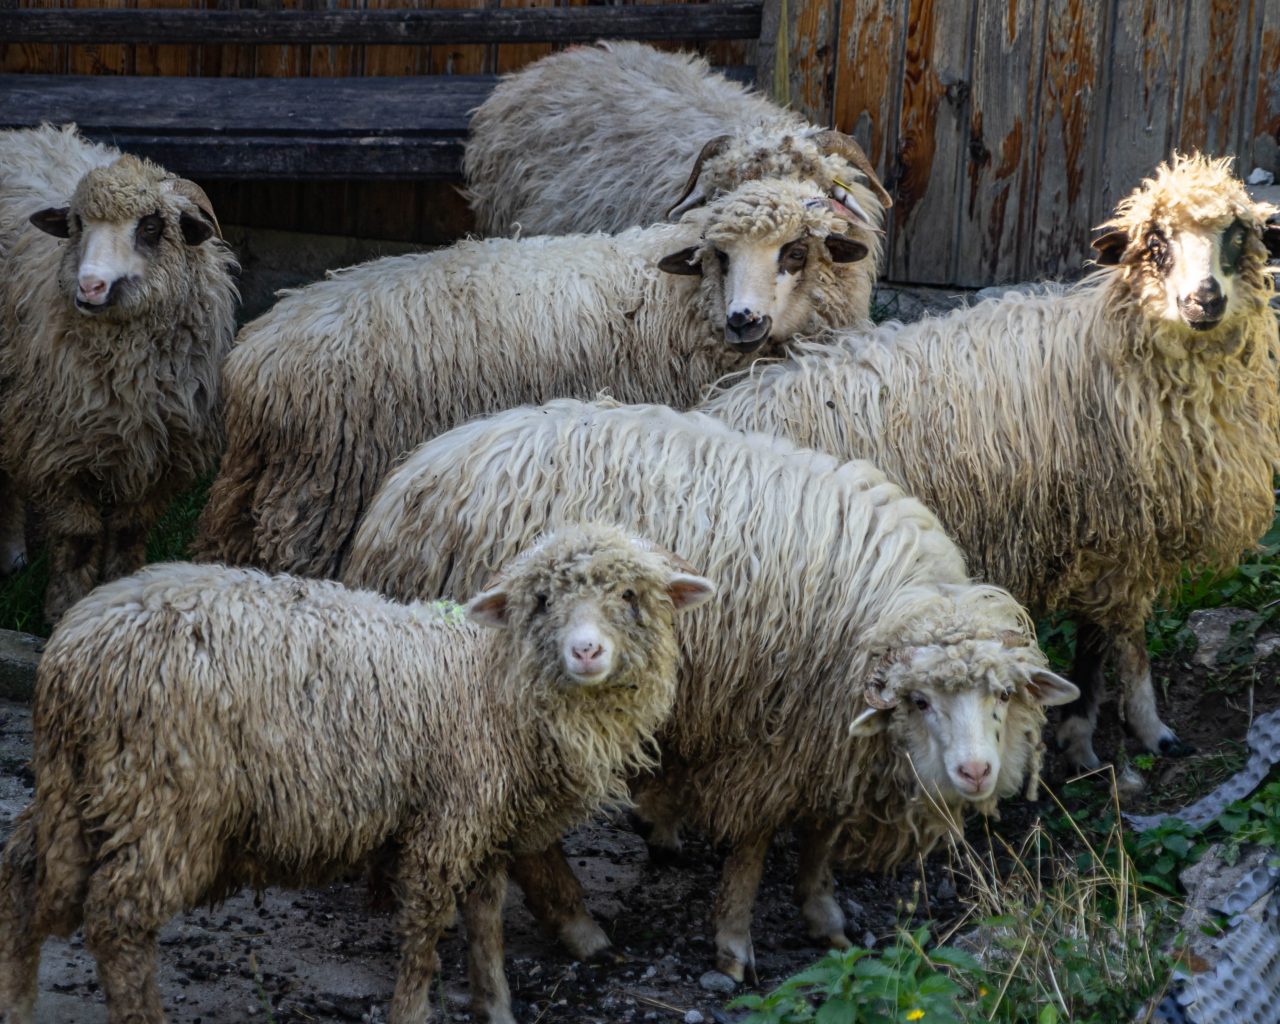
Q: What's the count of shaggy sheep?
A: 6